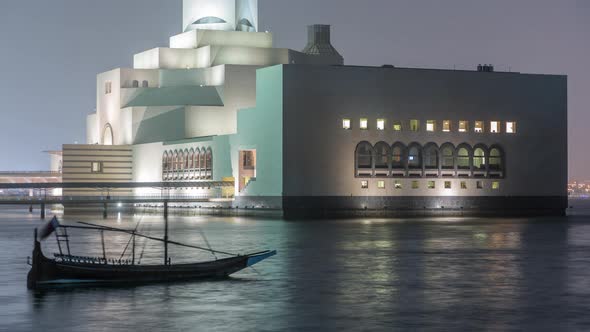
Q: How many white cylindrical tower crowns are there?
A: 1